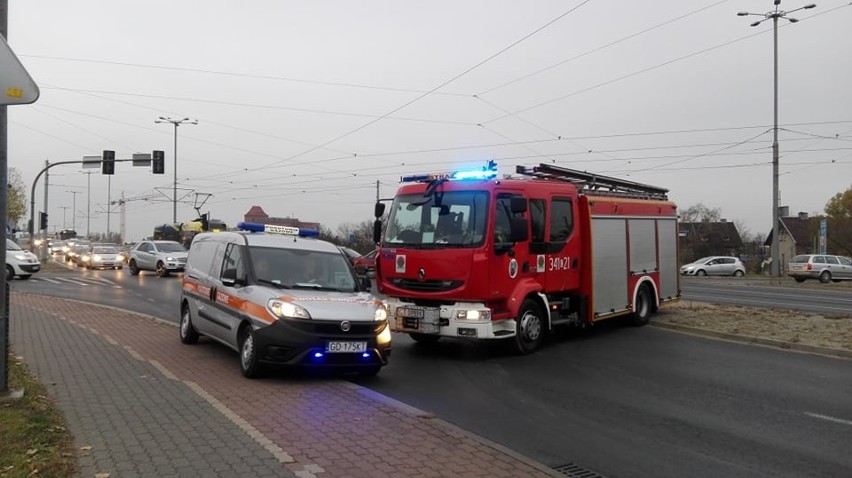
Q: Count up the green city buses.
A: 0